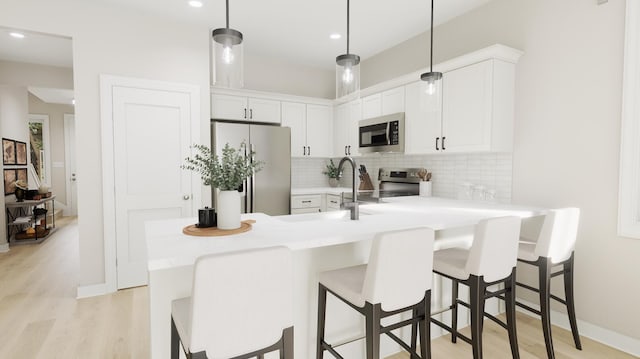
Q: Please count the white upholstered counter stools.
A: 4